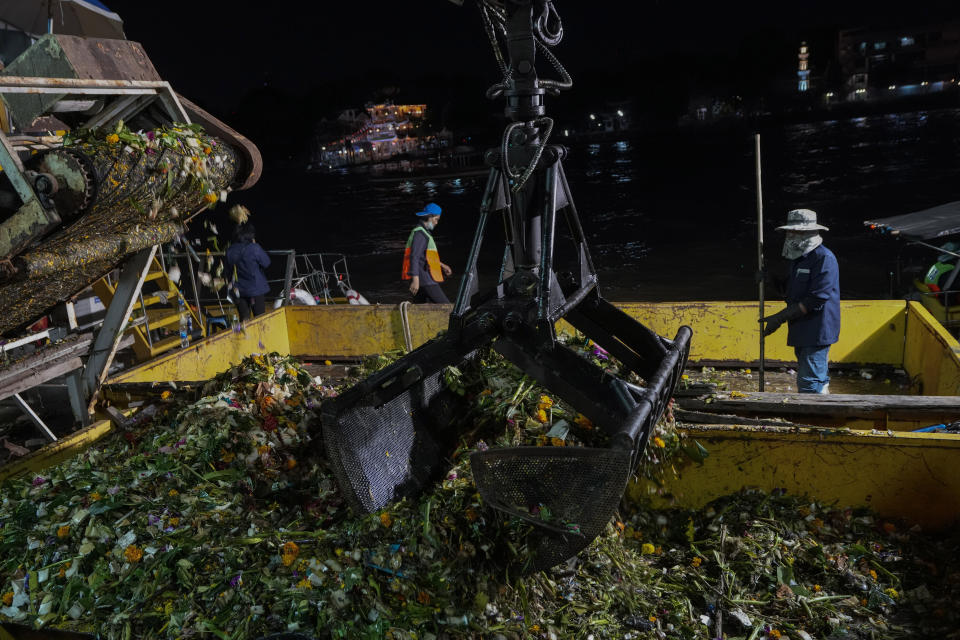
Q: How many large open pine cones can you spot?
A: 0